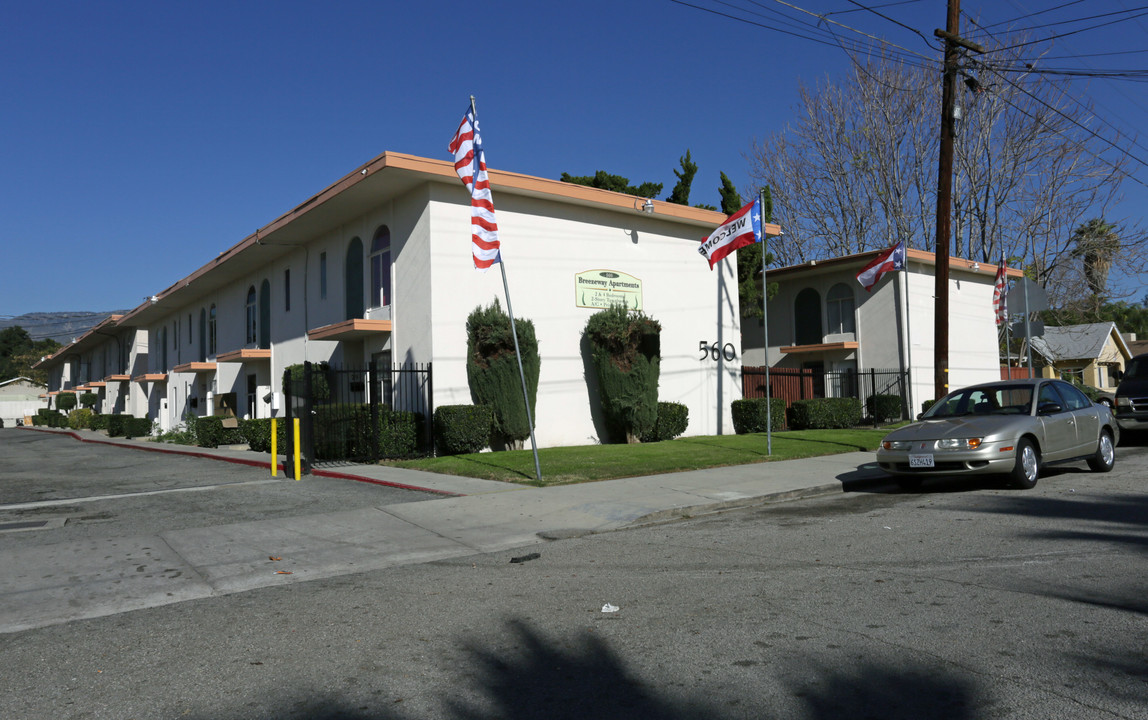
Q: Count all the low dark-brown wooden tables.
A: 0